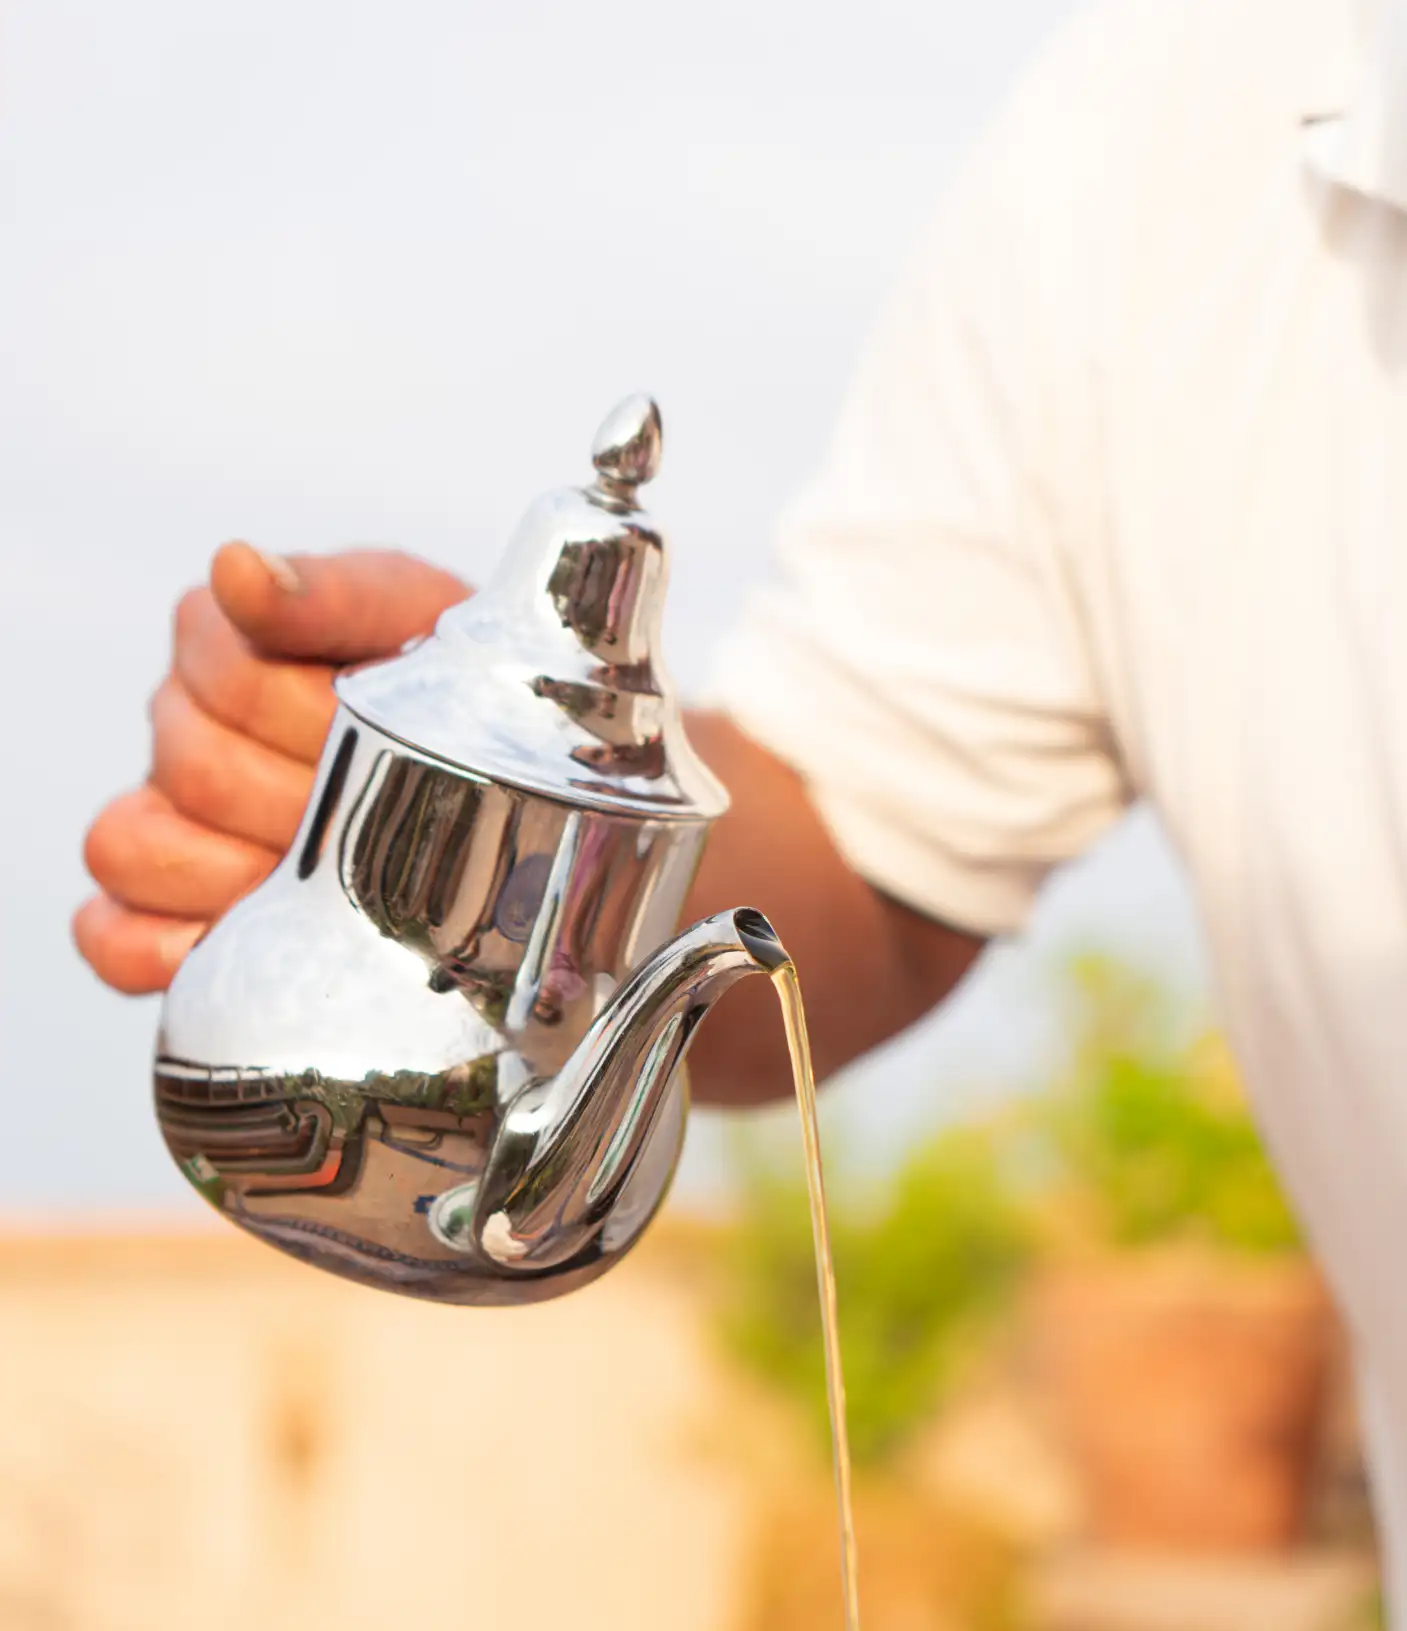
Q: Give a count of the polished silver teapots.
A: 1